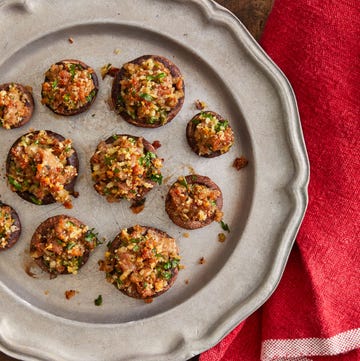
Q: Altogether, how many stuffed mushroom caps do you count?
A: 10